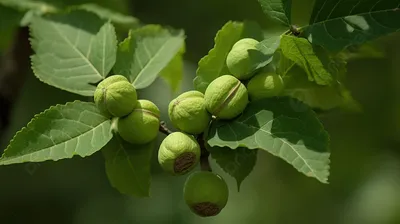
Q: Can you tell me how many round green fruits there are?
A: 8